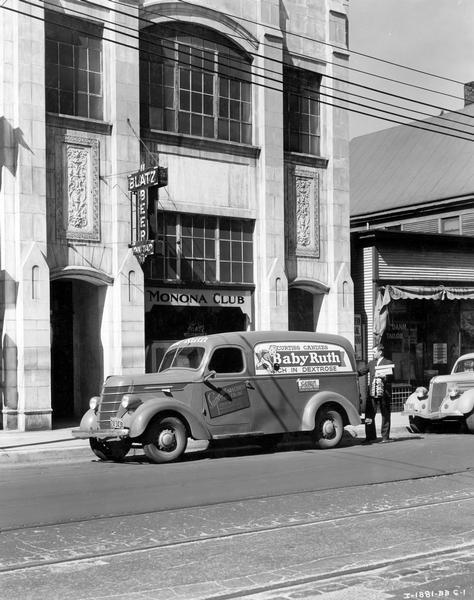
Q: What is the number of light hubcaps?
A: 2